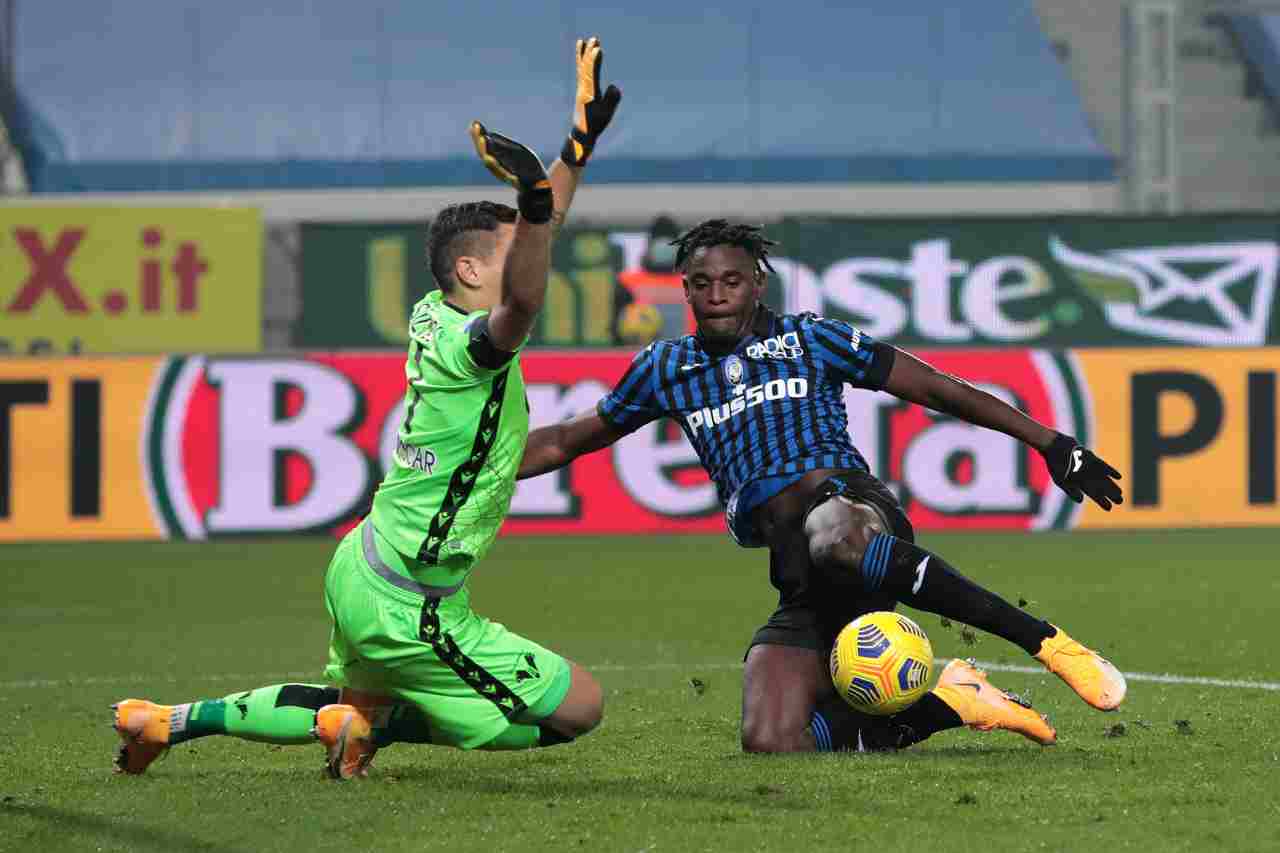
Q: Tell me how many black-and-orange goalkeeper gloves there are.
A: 2